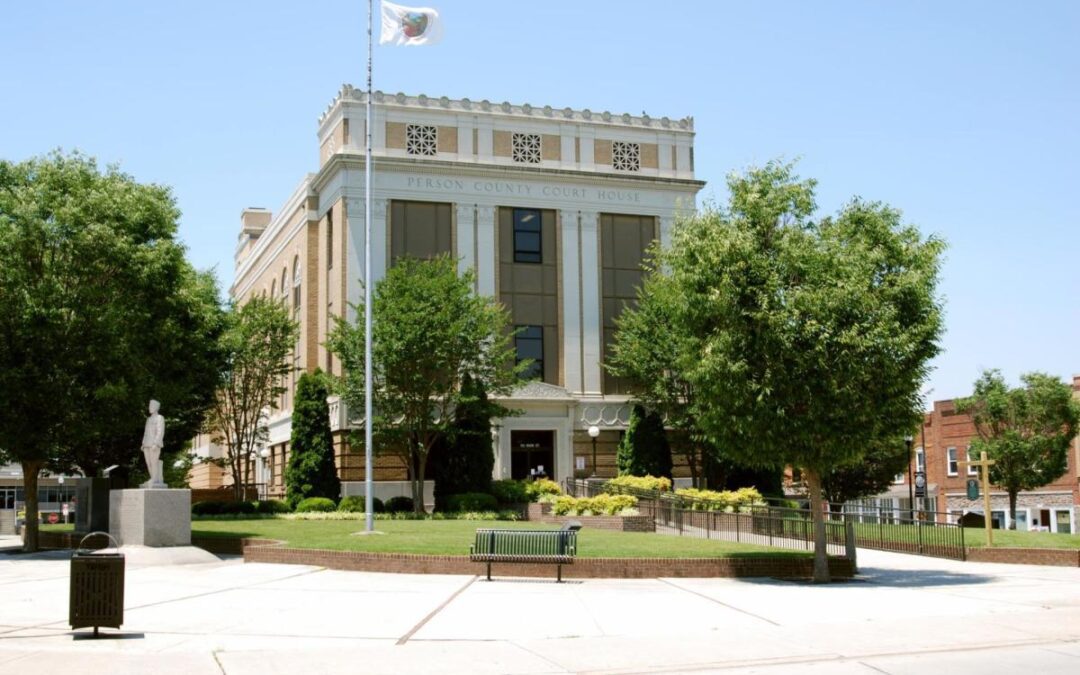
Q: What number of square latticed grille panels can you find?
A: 3